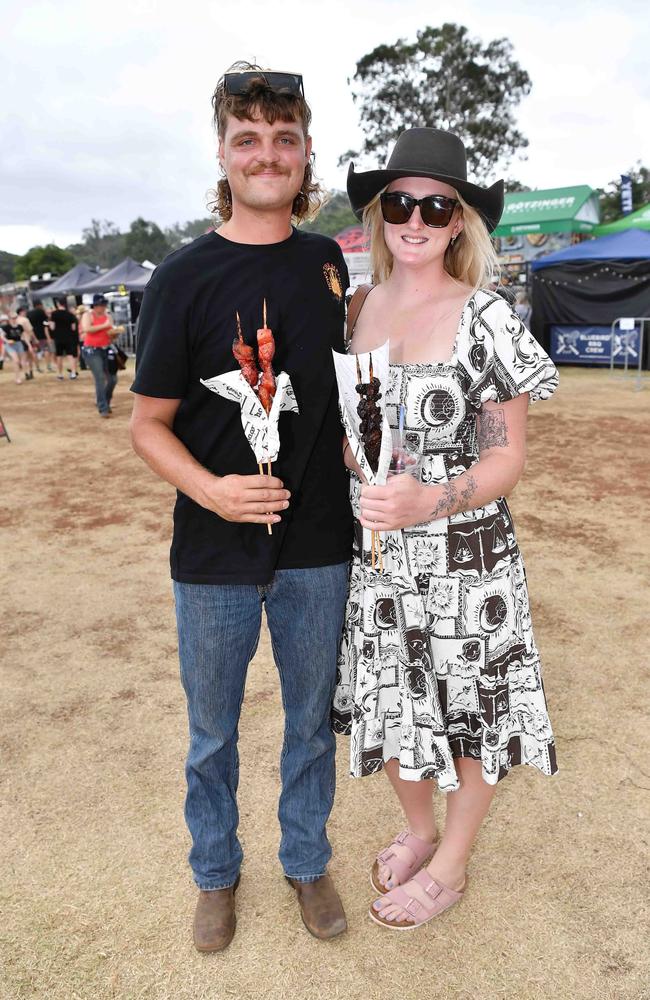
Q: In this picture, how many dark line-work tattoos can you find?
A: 2